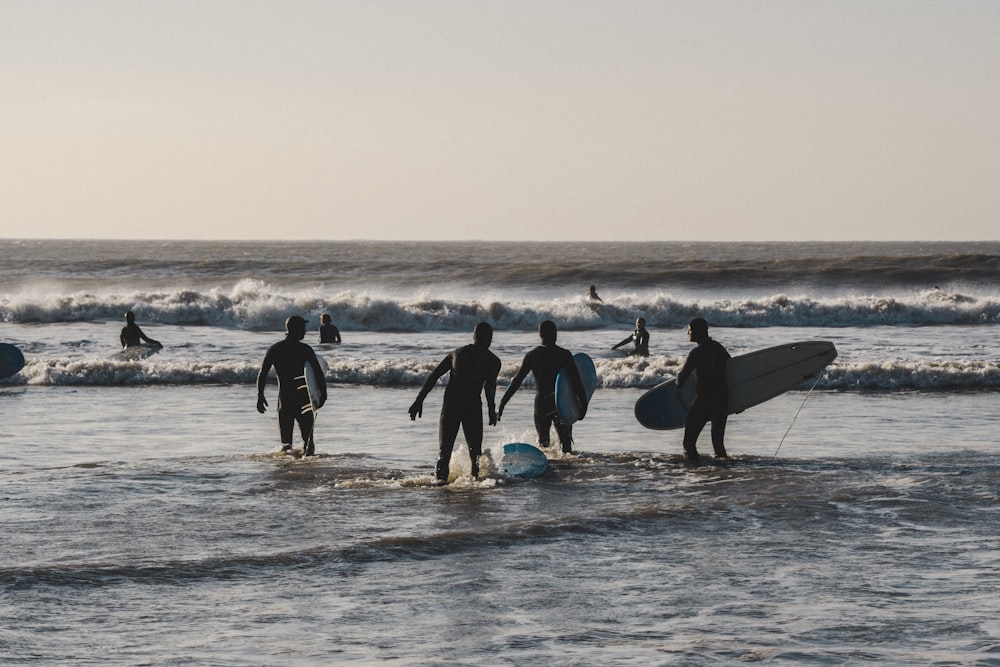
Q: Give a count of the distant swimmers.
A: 4